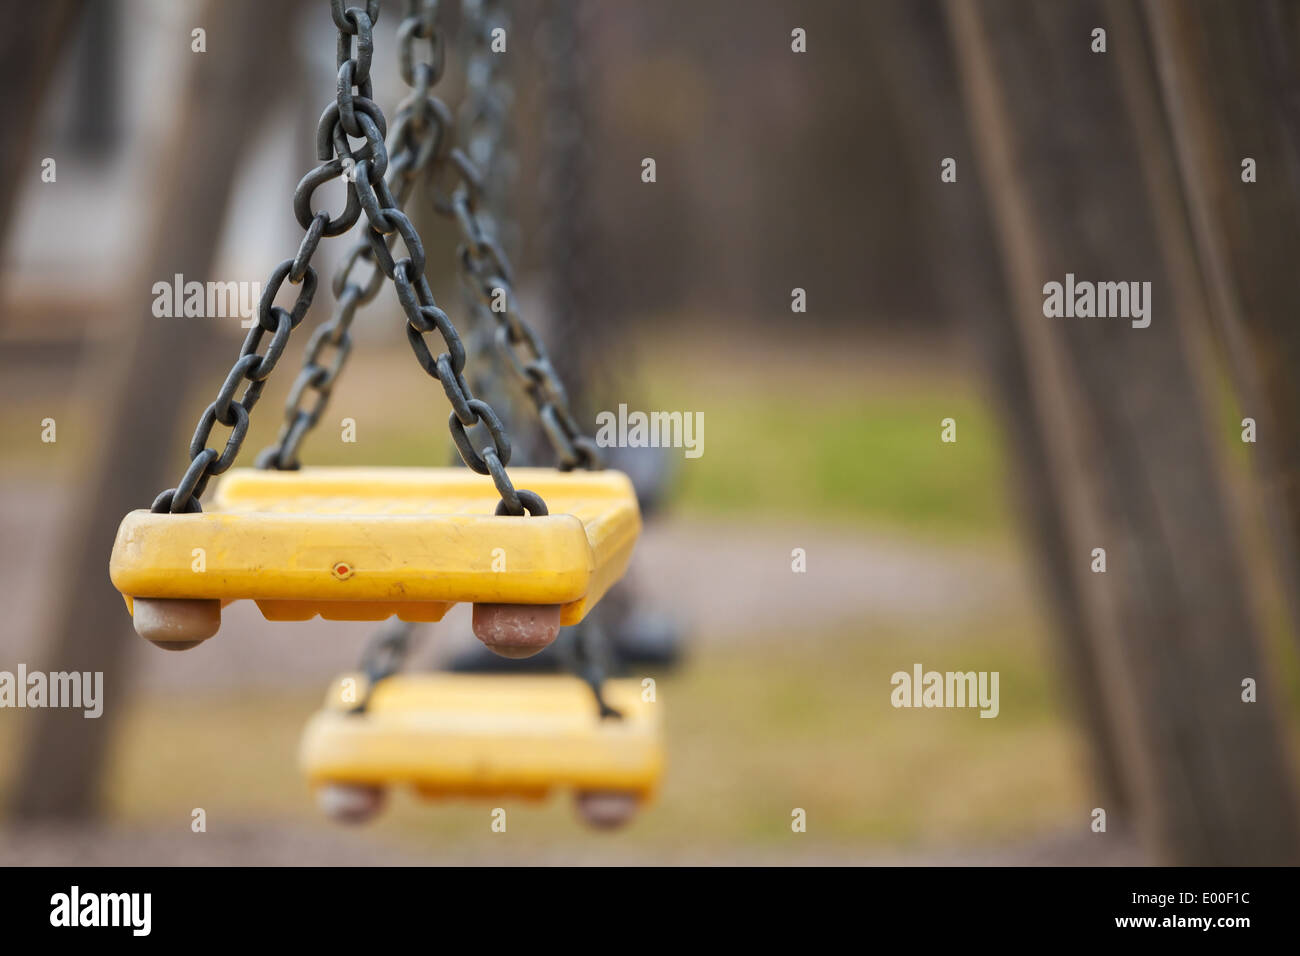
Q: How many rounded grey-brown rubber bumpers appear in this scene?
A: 4